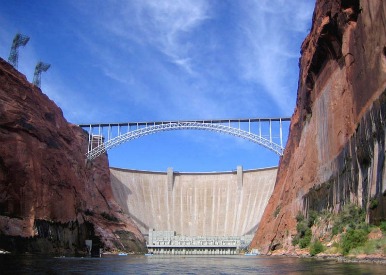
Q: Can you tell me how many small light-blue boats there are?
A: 3